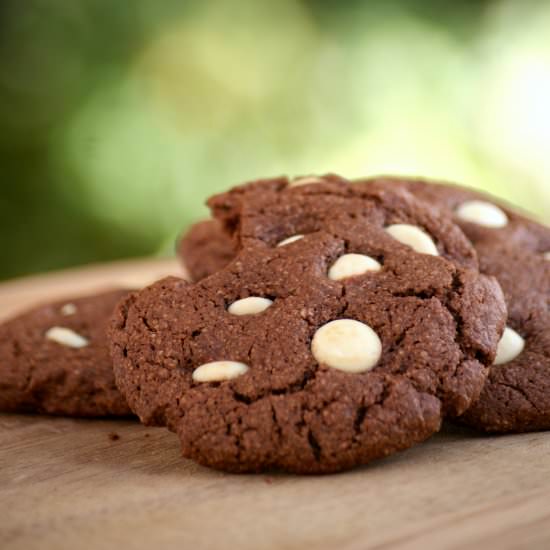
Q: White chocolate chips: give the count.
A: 12